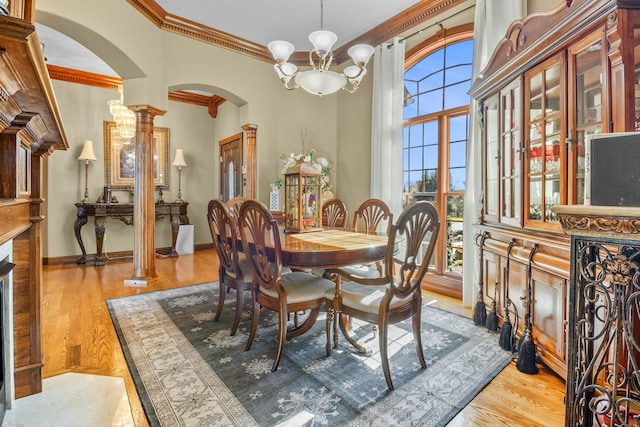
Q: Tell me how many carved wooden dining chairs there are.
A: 6